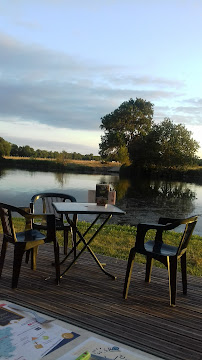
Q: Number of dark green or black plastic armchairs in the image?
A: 3